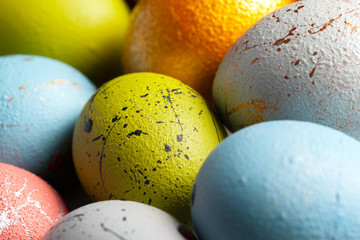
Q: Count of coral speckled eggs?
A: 1